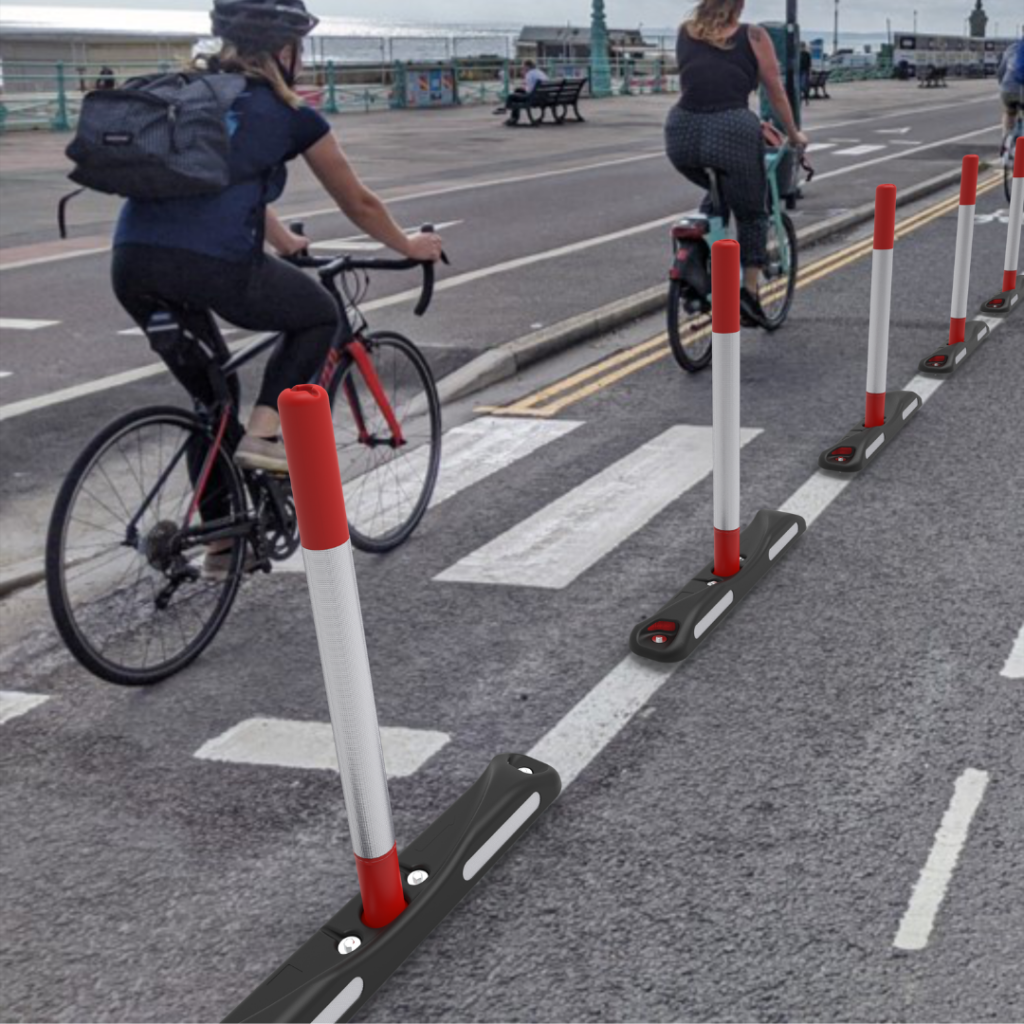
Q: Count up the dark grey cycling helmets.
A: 1